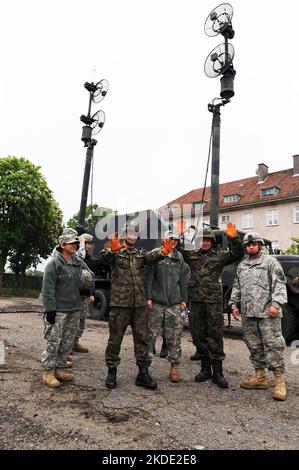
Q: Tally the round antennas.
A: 4